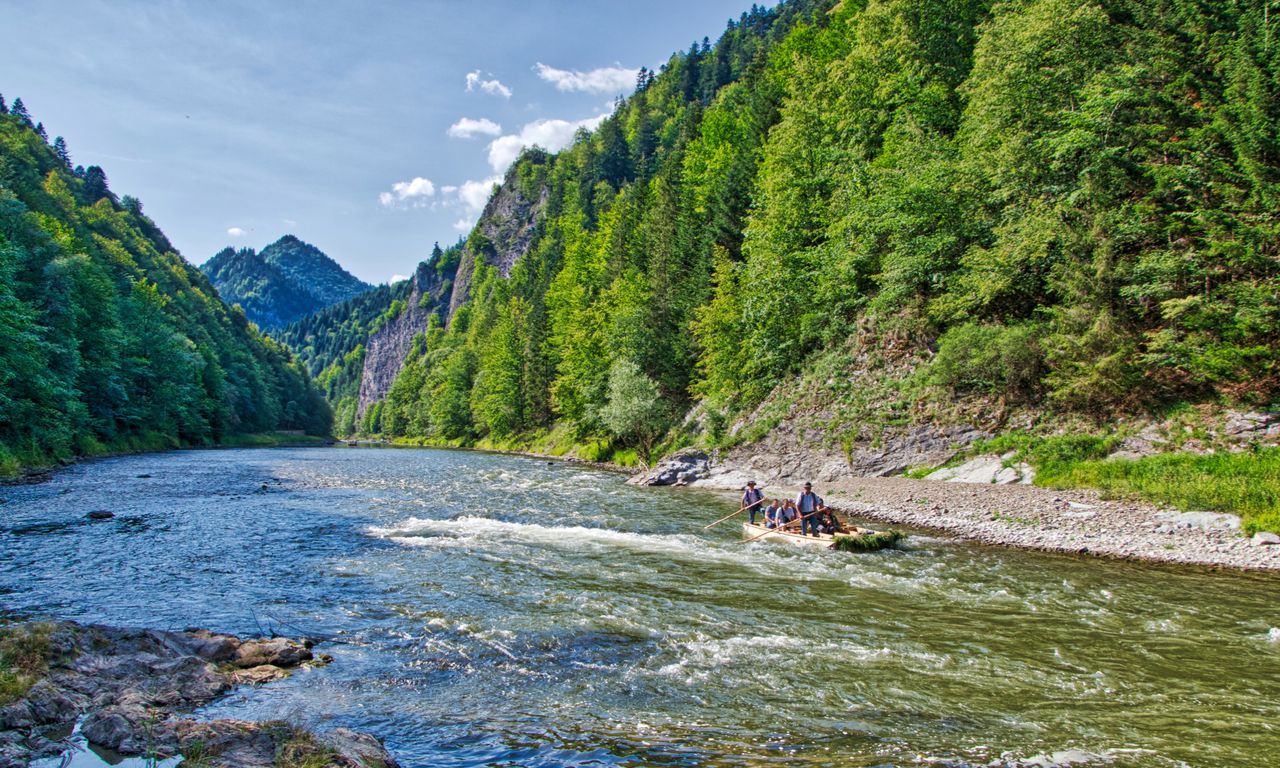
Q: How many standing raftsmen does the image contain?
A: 2